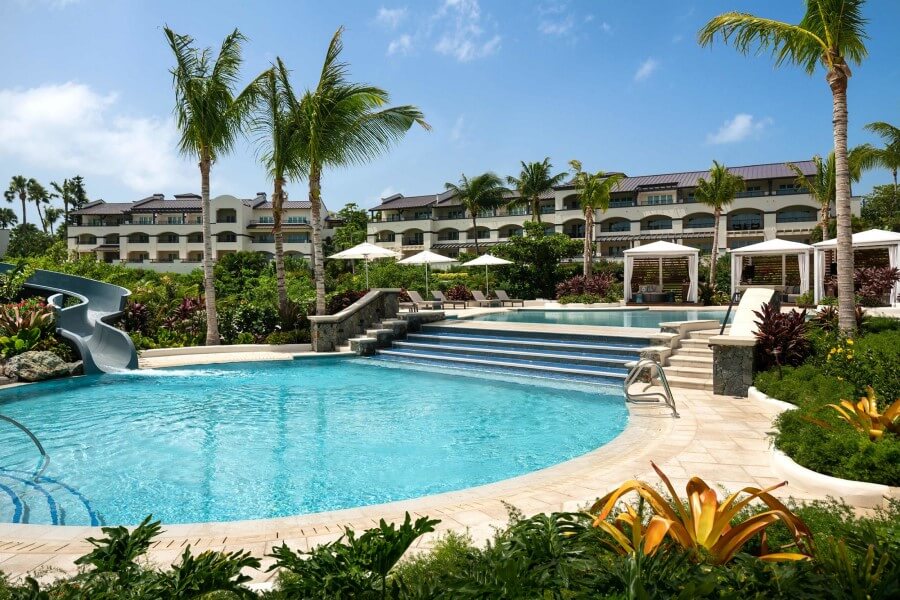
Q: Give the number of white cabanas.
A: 3